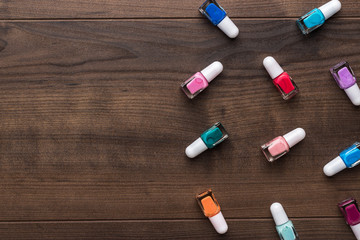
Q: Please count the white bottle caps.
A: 11